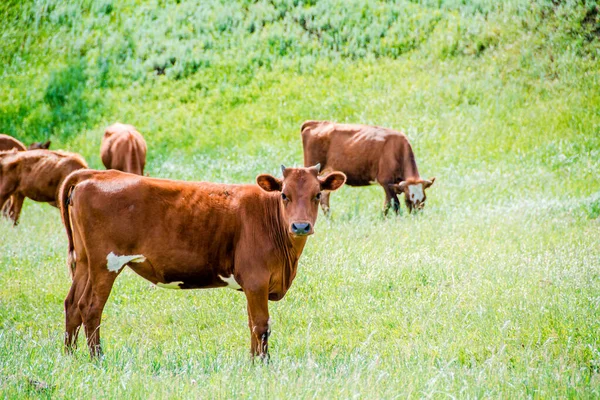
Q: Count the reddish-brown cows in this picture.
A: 5